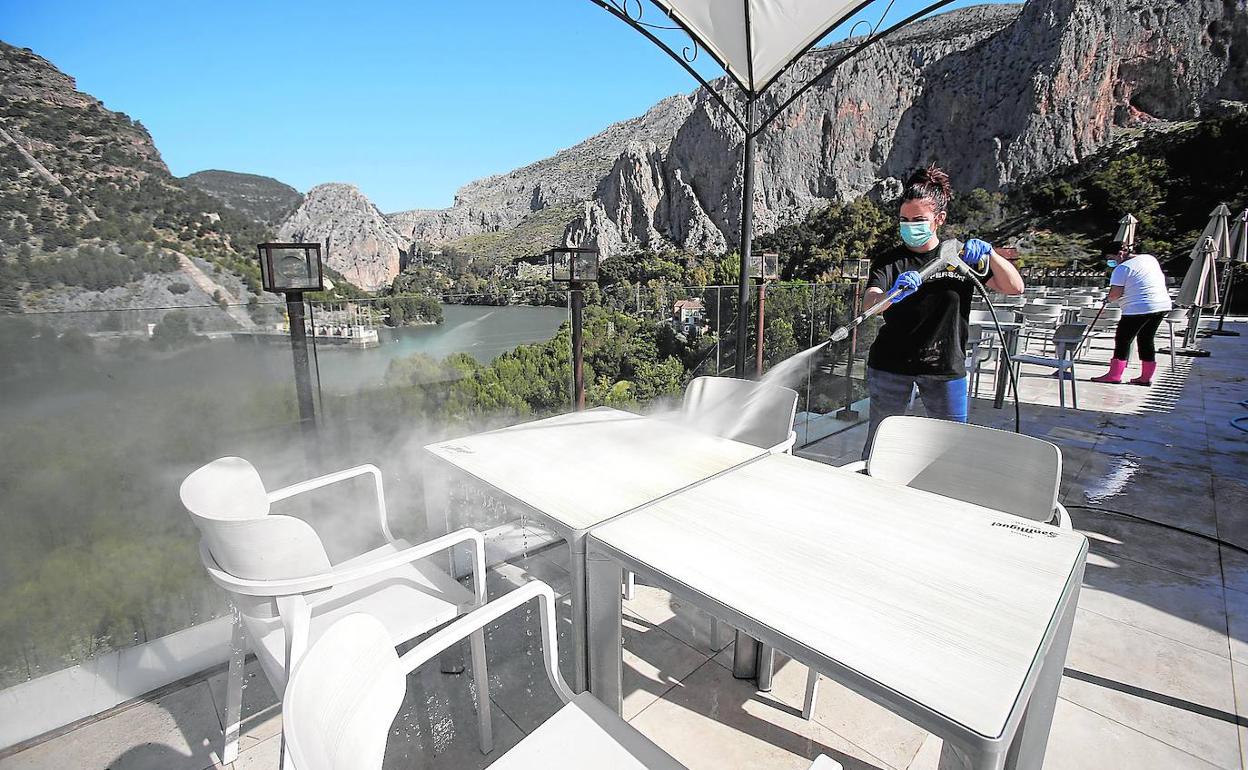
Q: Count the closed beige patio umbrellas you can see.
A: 4